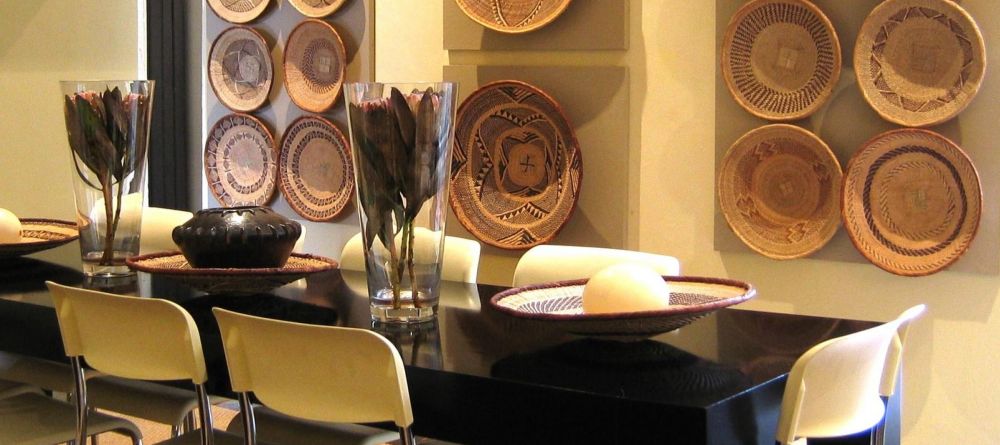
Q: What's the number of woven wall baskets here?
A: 12